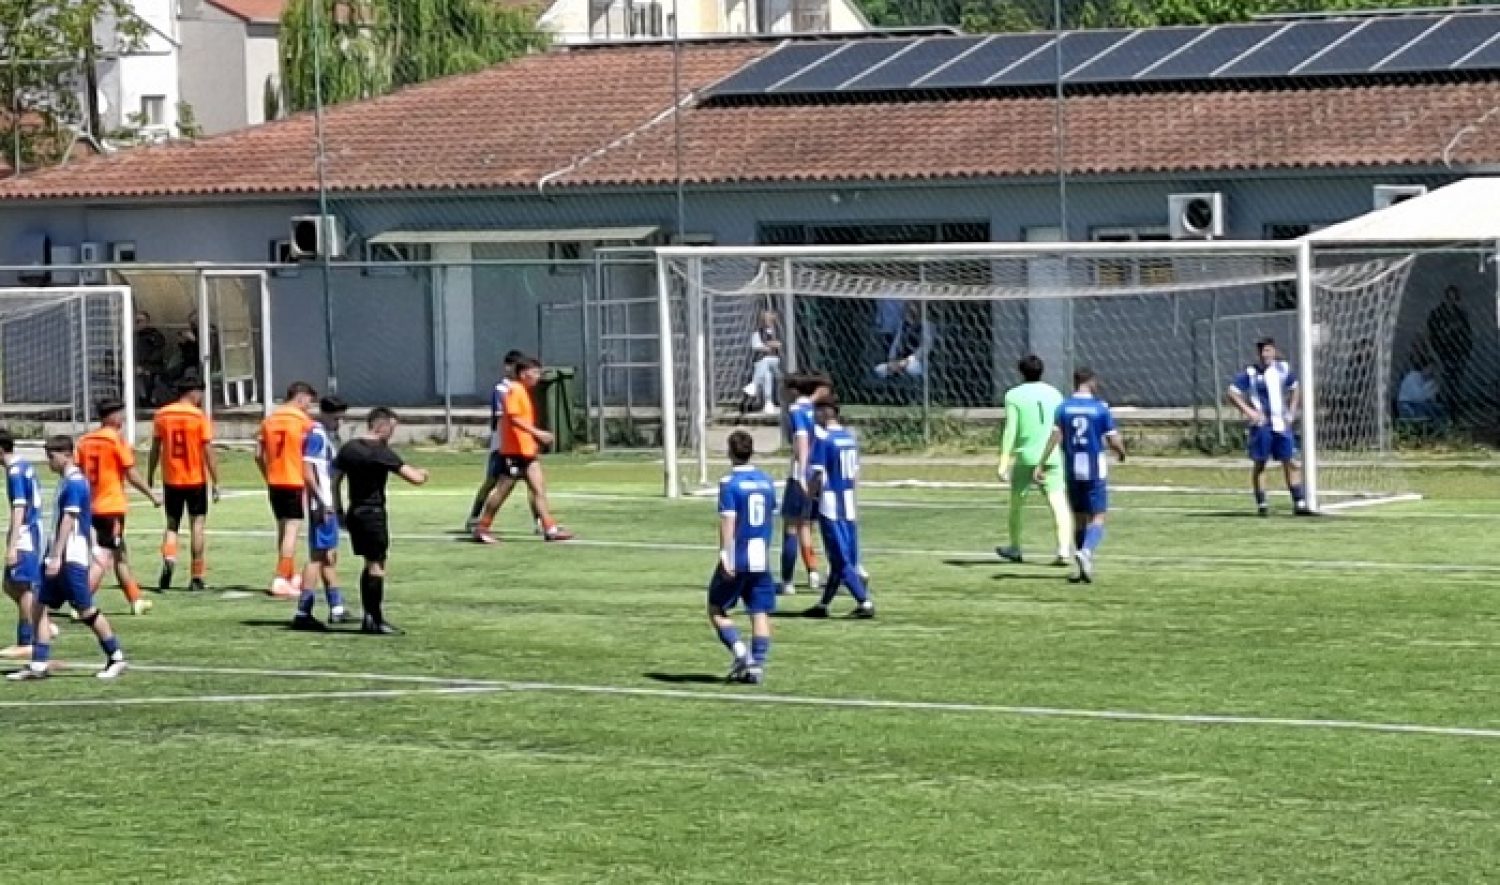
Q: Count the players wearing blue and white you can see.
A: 9